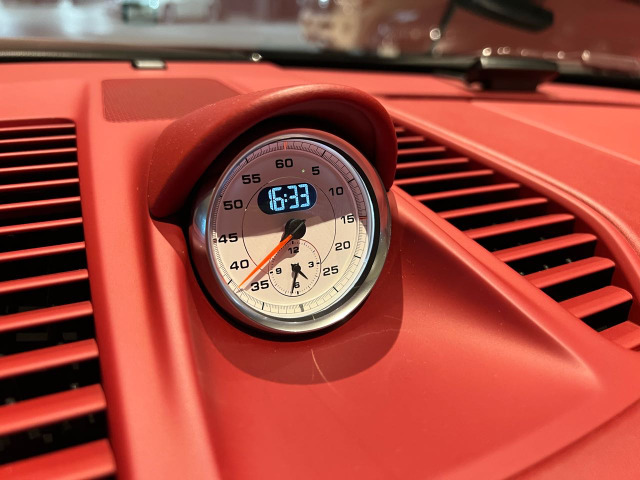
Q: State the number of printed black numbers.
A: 15